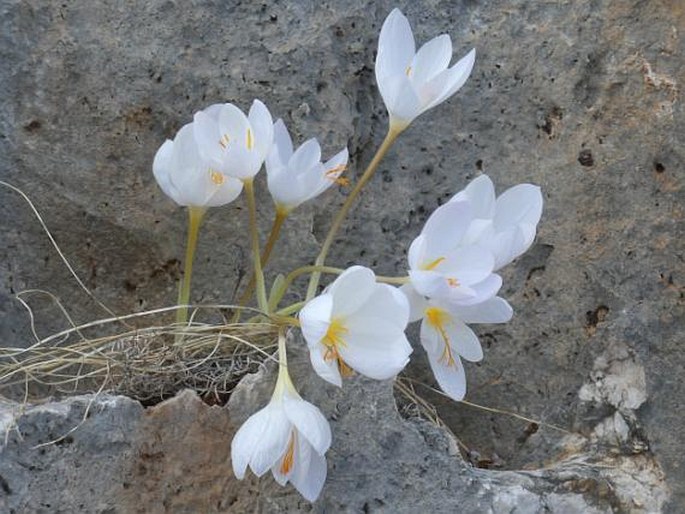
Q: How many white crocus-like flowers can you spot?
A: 9